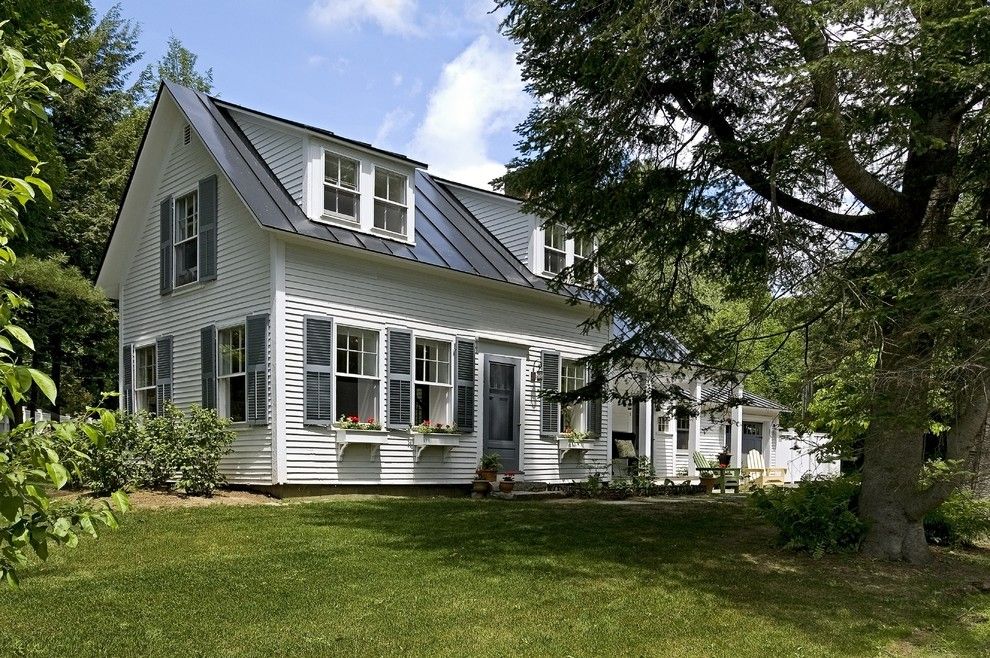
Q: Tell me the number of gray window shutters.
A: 11